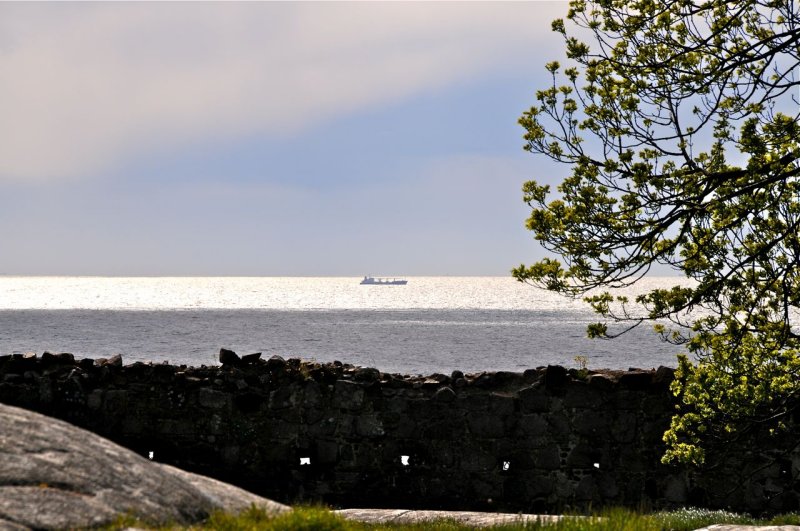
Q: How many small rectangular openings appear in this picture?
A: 5